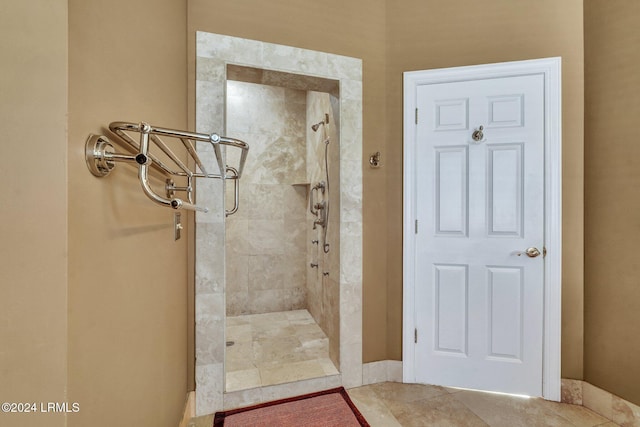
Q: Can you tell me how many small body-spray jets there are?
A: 3